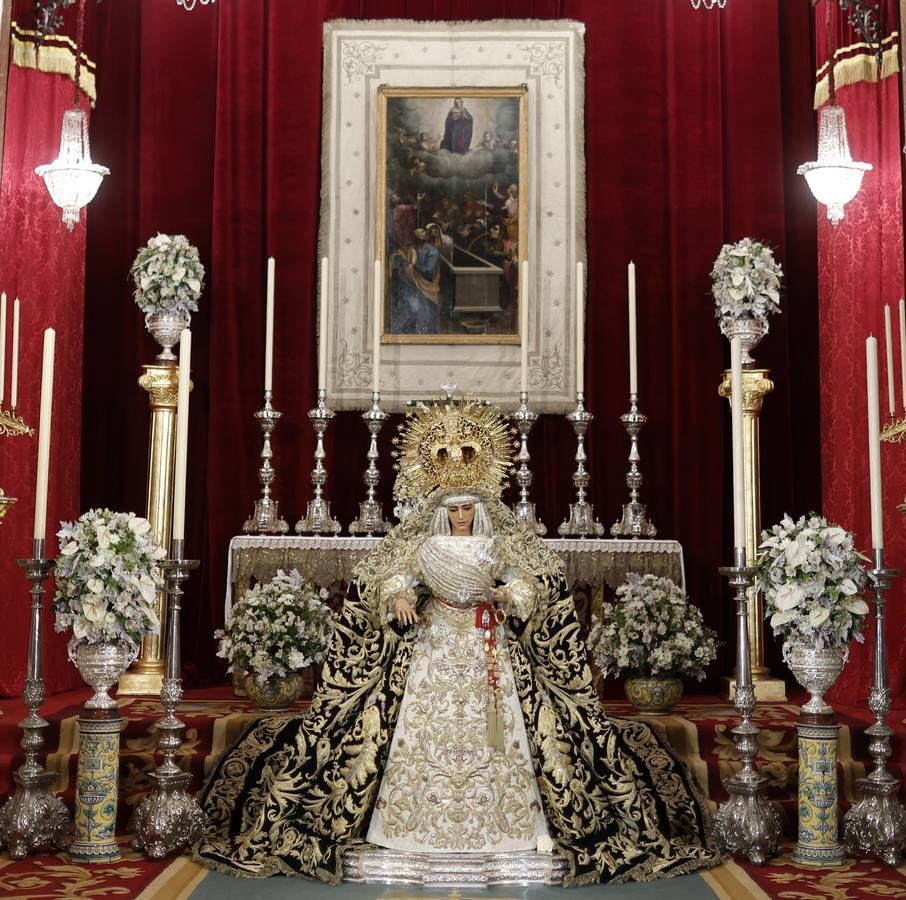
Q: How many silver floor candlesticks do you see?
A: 4